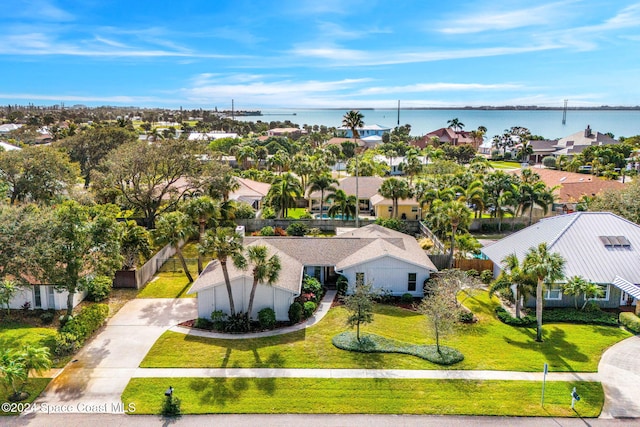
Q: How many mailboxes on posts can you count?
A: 2